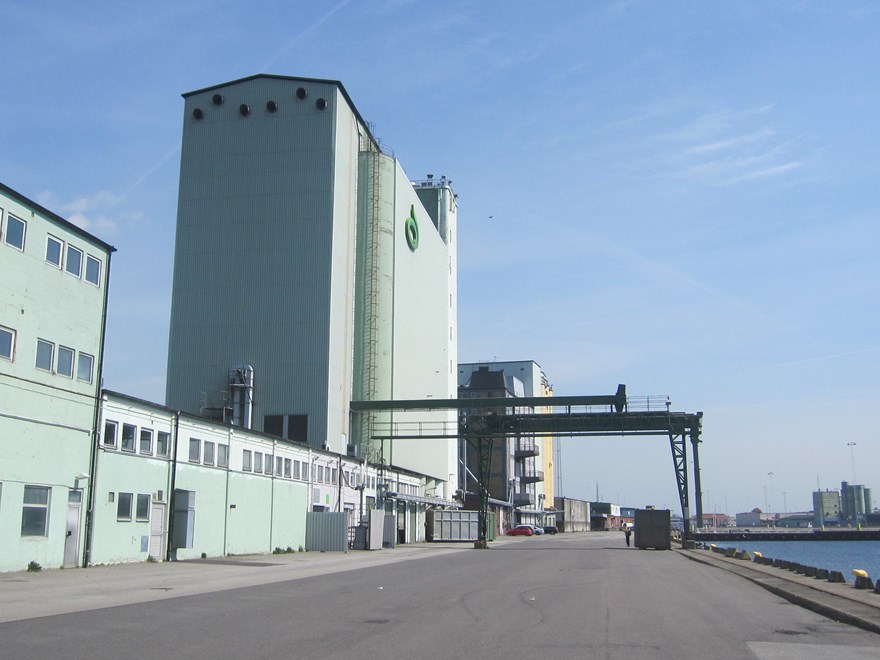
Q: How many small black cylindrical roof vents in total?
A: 6